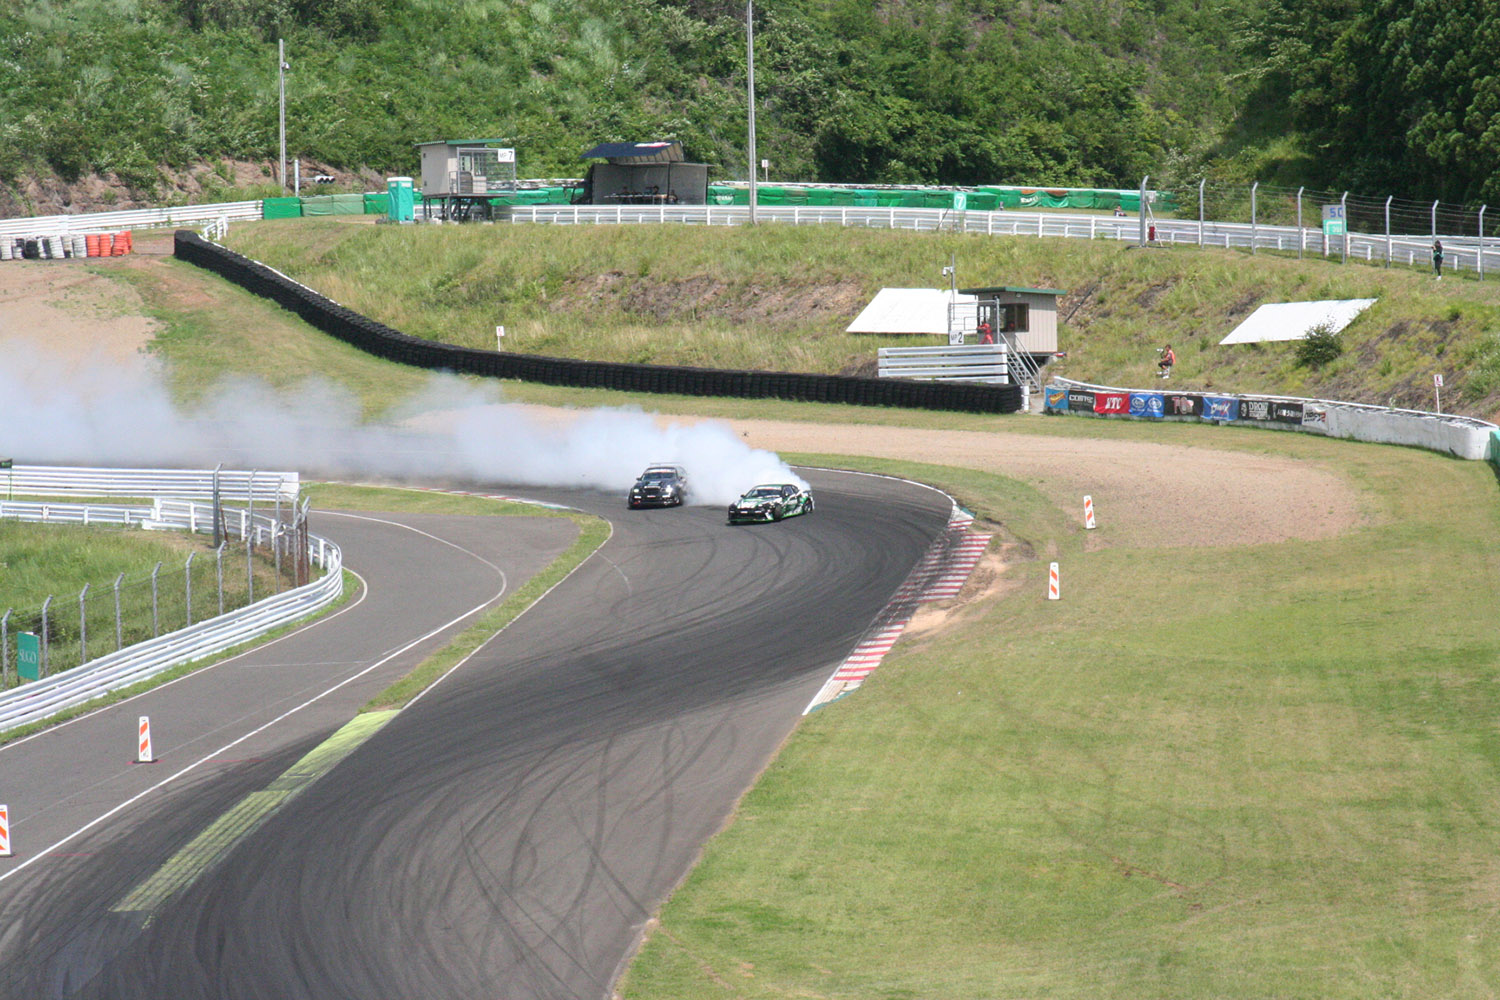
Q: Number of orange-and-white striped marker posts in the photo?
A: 4